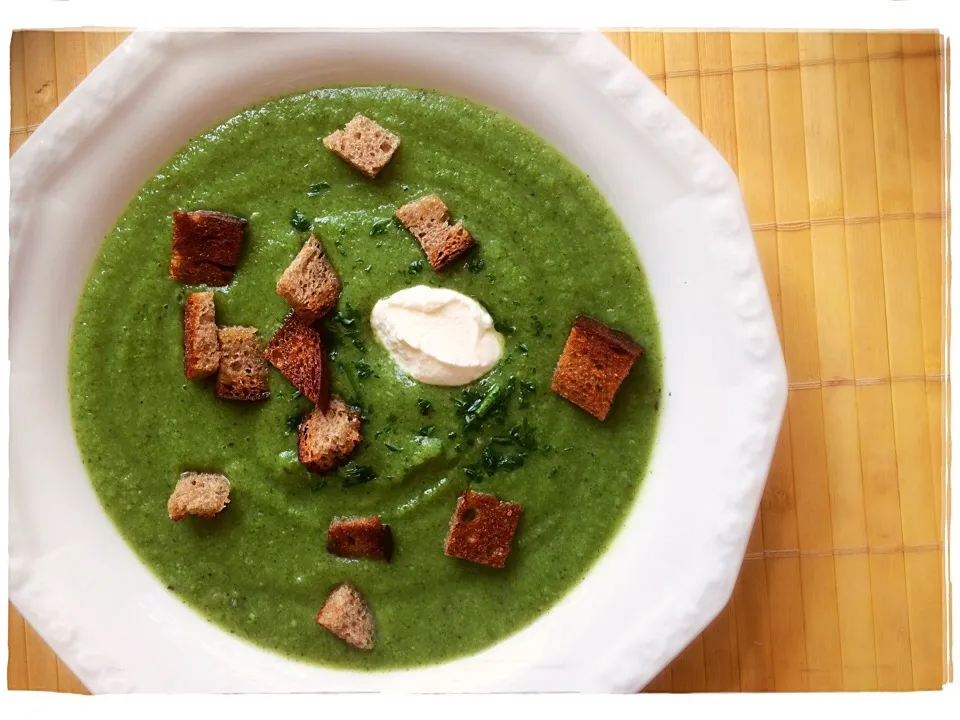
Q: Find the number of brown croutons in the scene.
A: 13